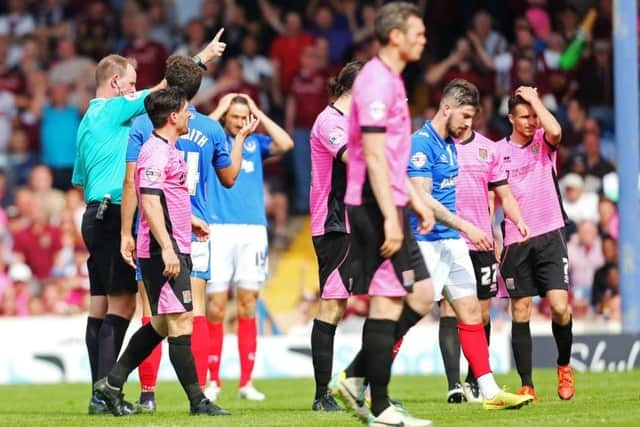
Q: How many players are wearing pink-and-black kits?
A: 5